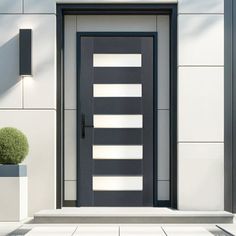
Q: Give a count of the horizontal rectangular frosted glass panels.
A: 5